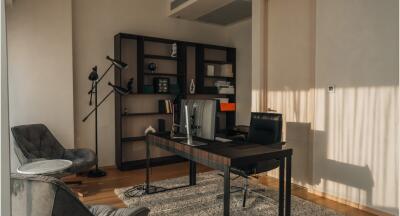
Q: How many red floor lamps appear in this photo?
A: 0